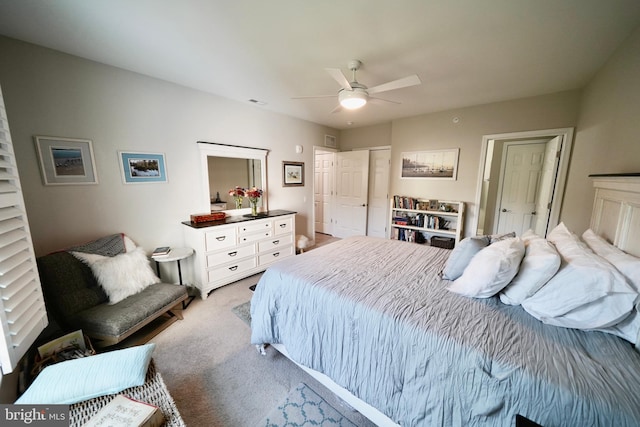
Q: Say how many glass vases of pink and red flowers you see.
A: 1